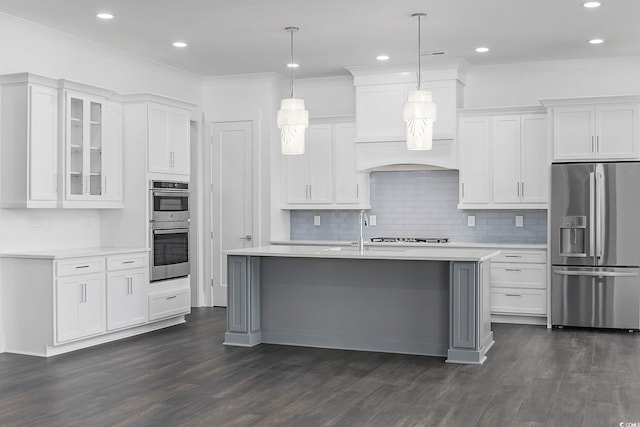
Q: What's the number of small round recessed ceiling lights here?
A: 7